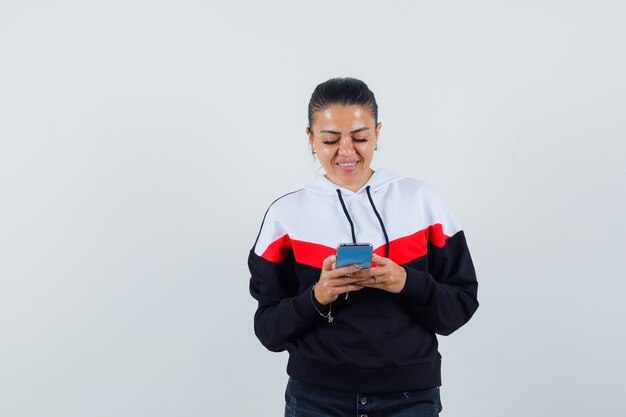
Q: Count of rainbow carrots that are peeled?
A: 0